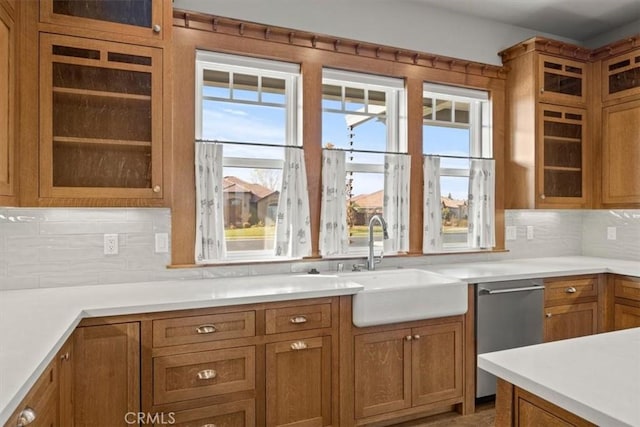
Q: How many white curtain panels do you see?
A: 6